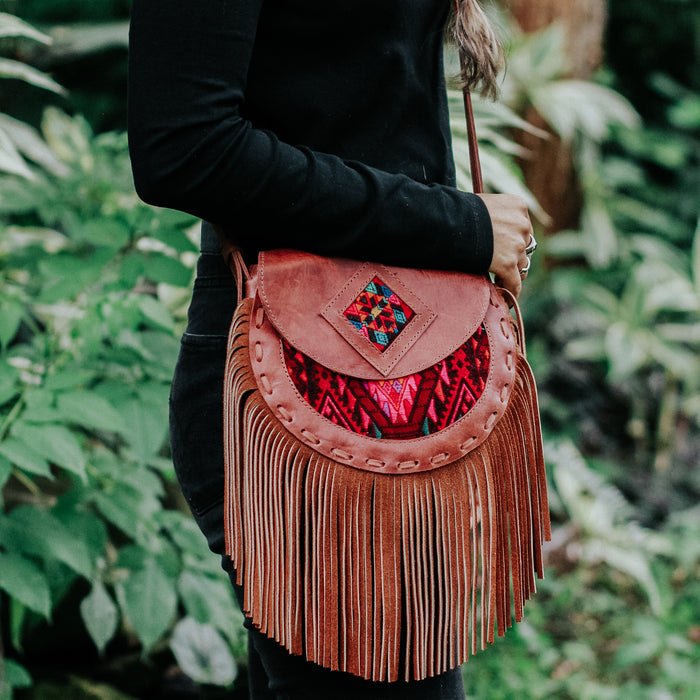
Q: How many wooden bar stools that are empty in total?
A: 0